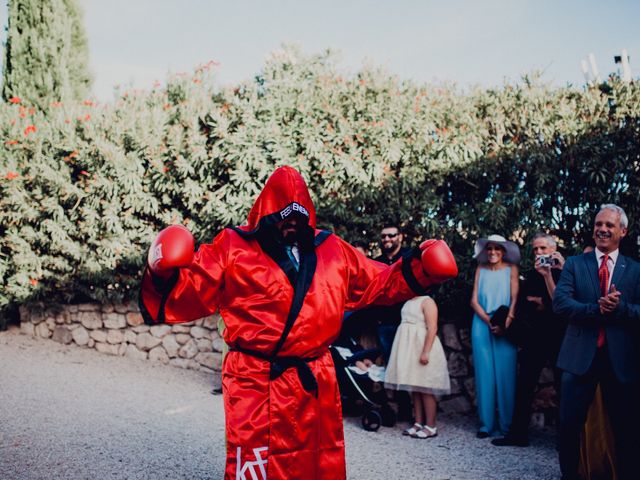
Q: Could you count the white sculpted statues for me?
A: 0